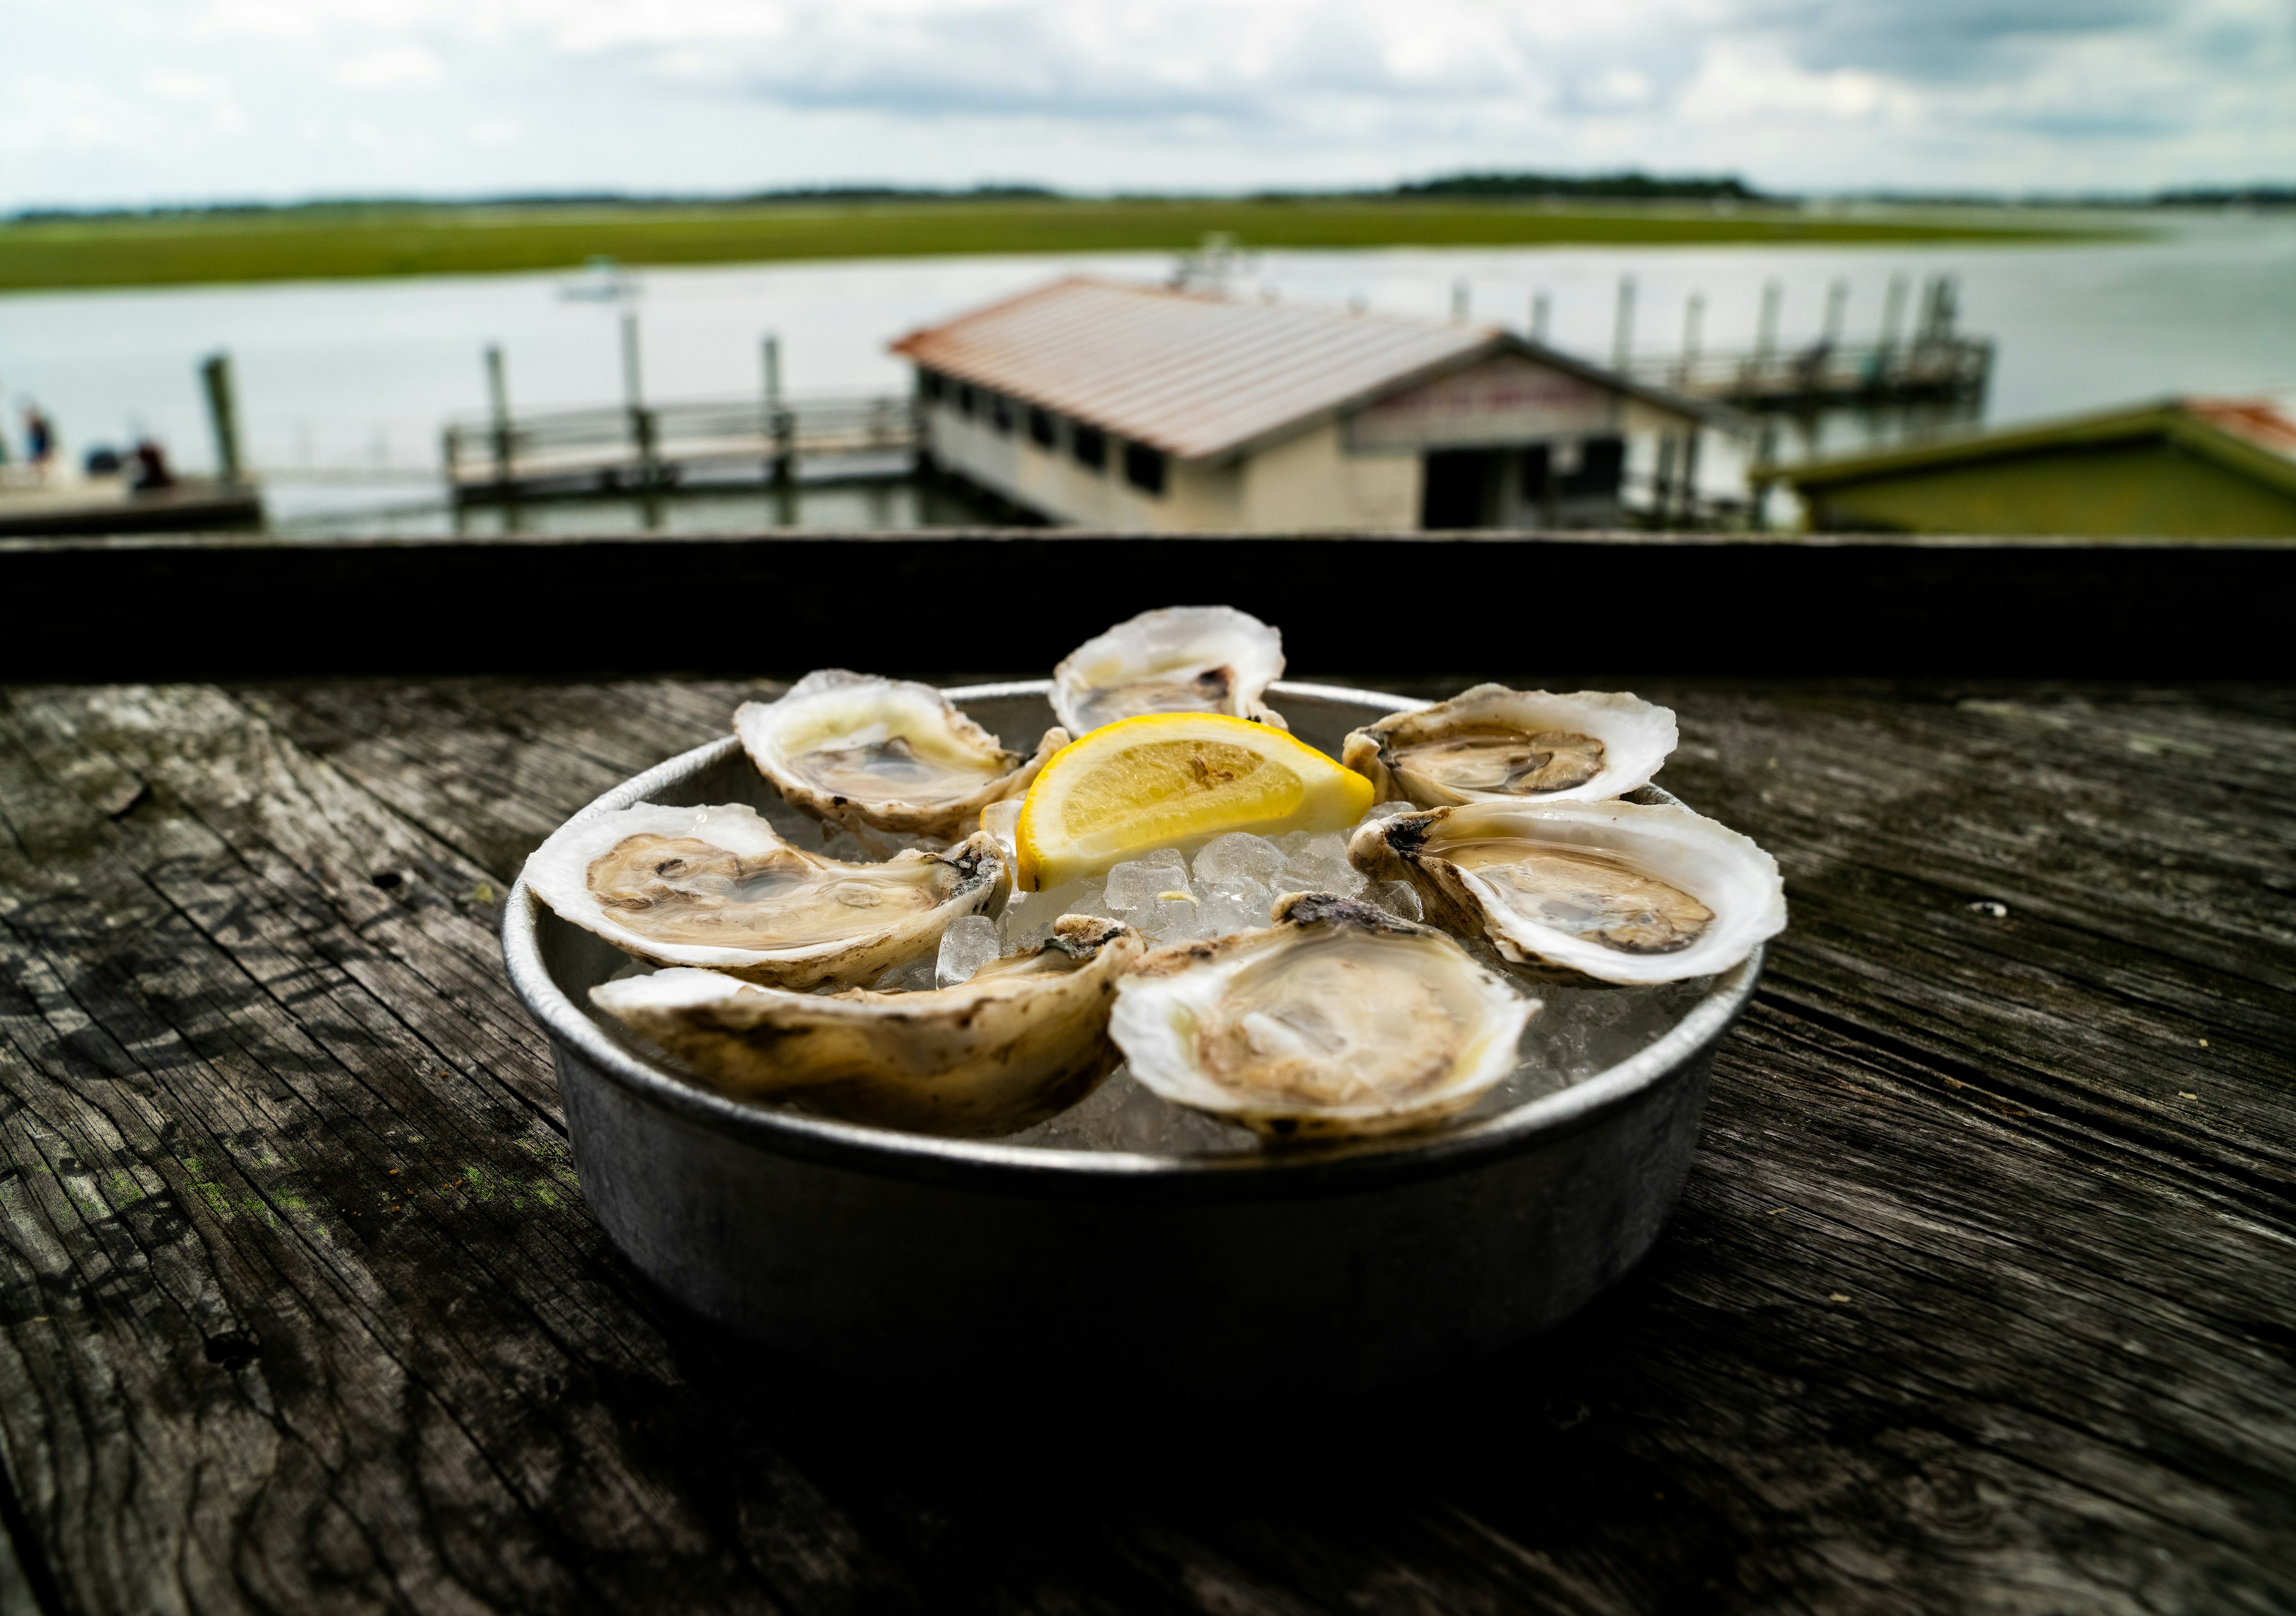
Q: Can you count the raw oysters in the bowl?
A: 7